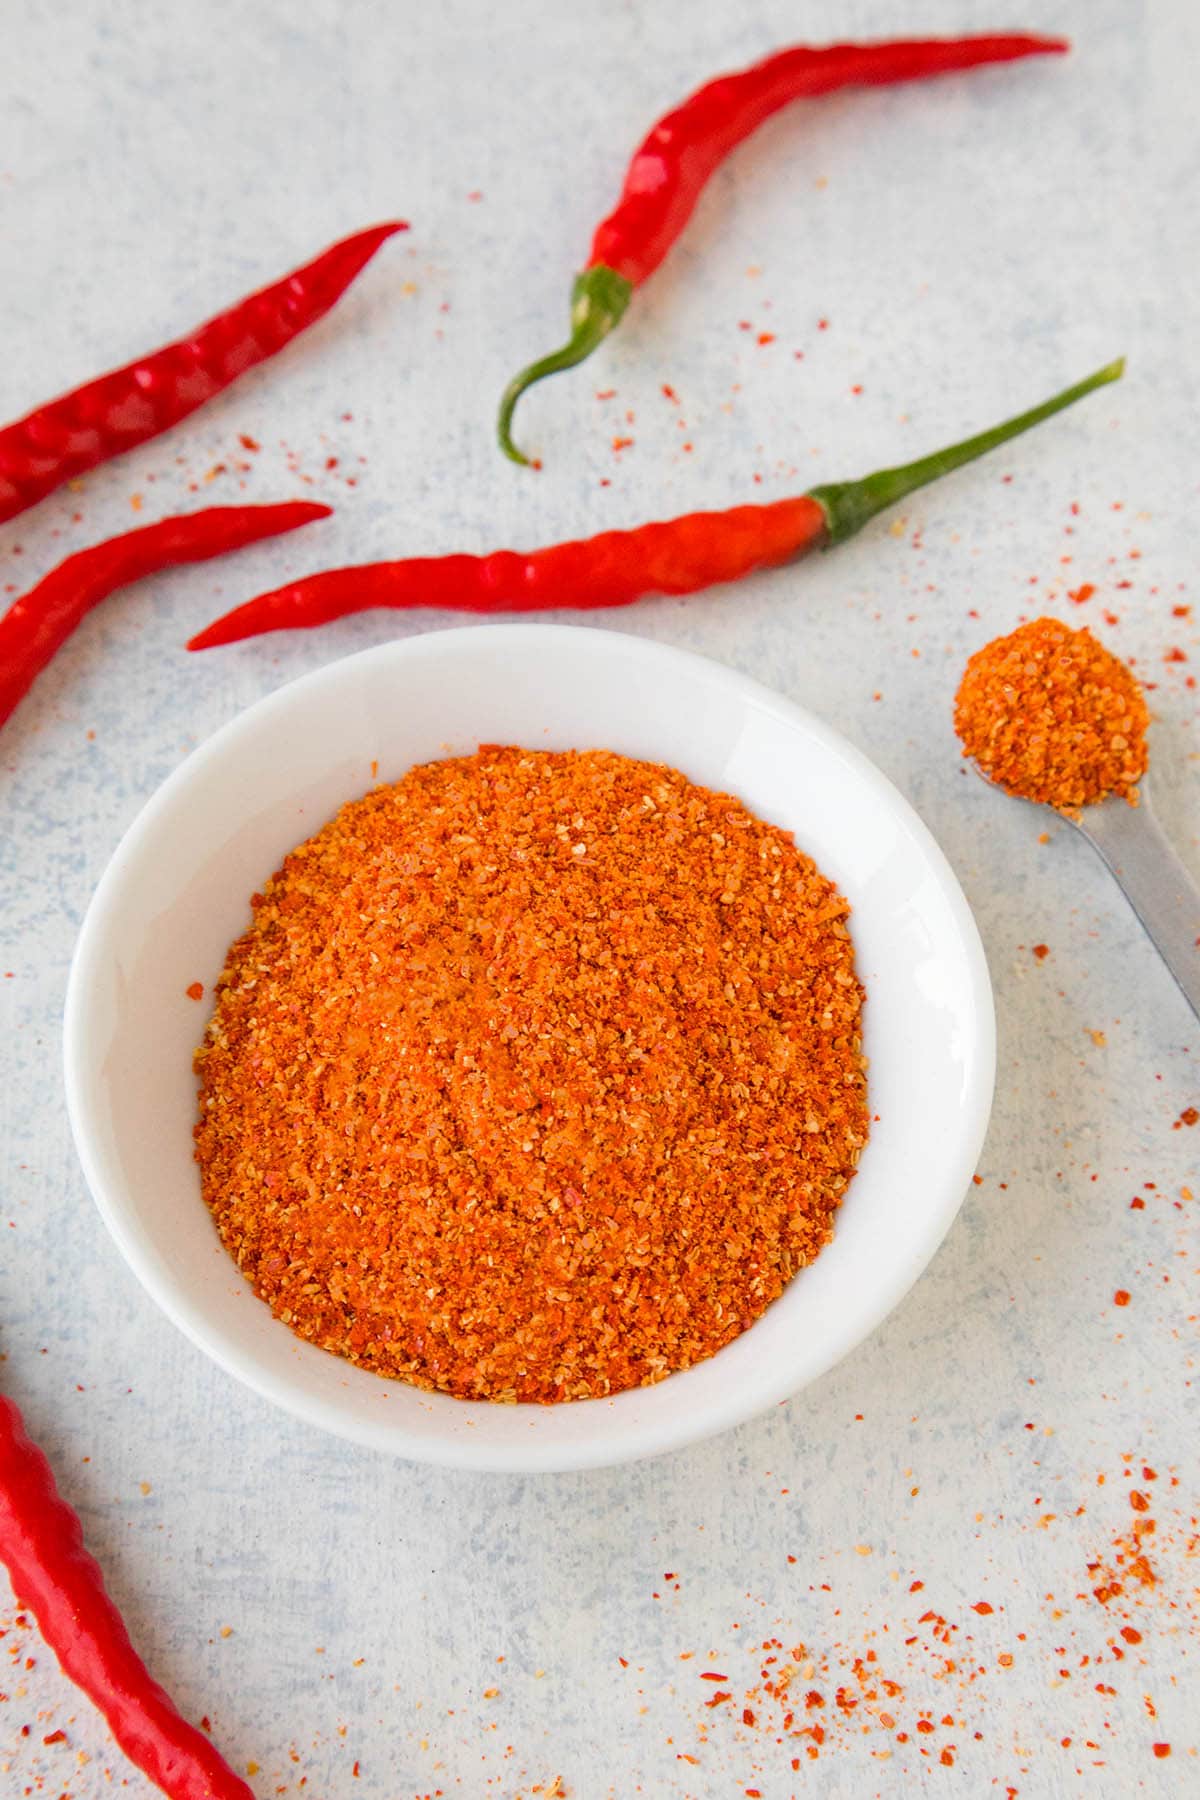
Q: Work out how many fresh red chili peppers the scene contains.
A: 5